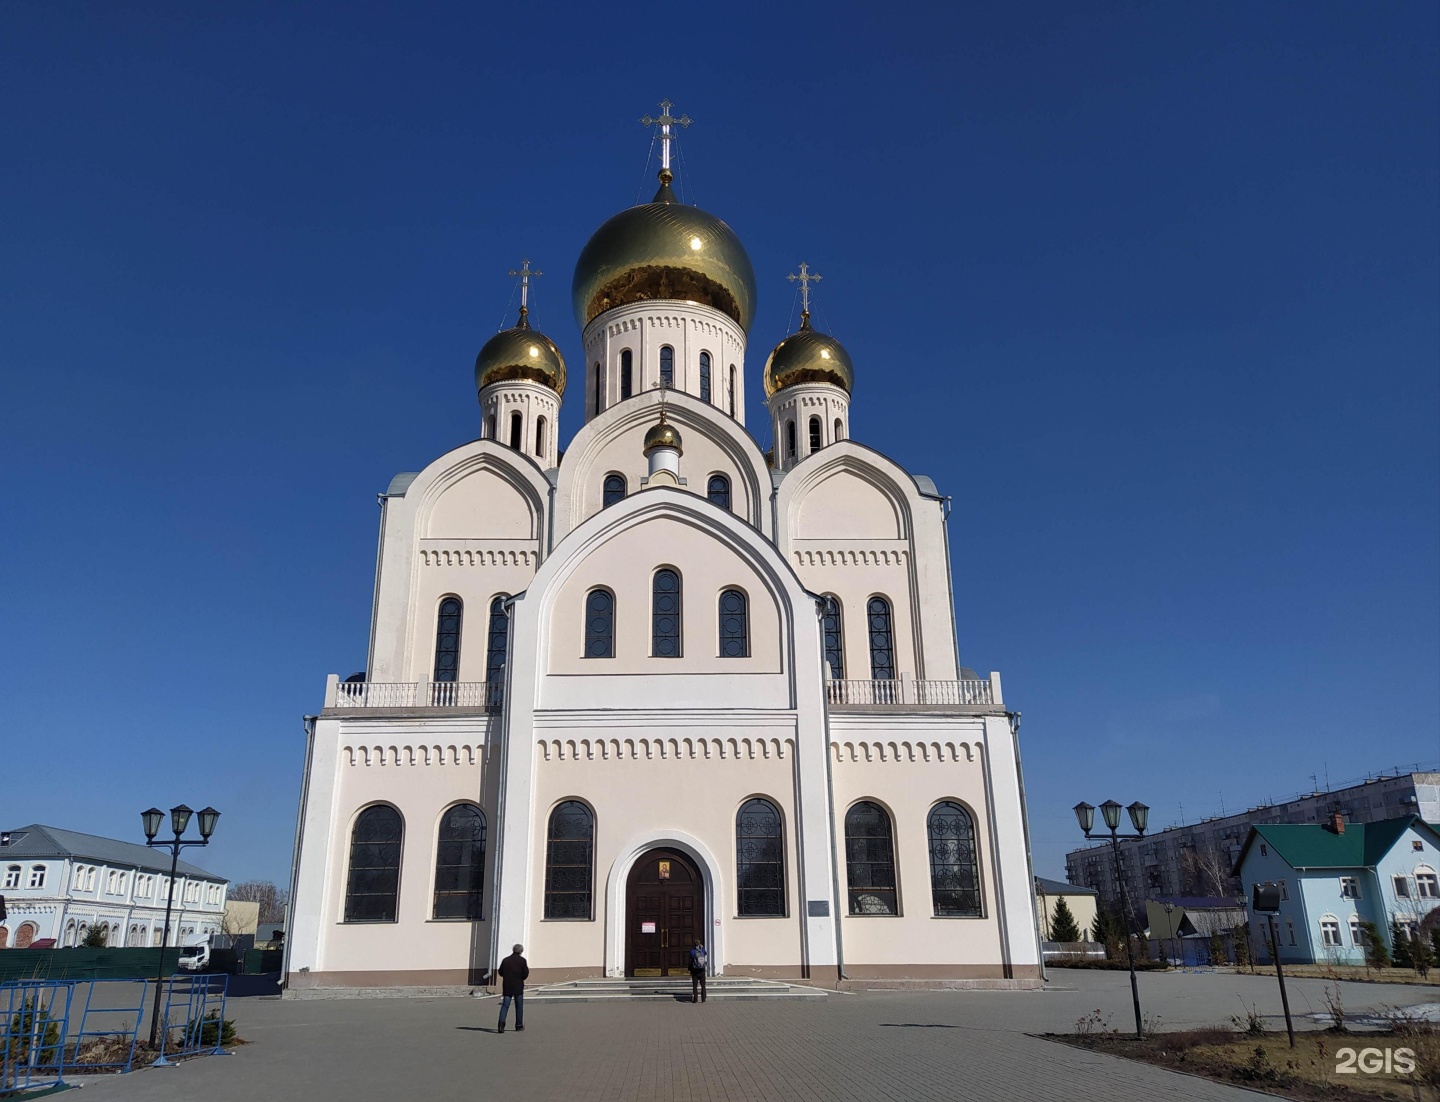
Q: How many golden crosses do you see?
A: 4